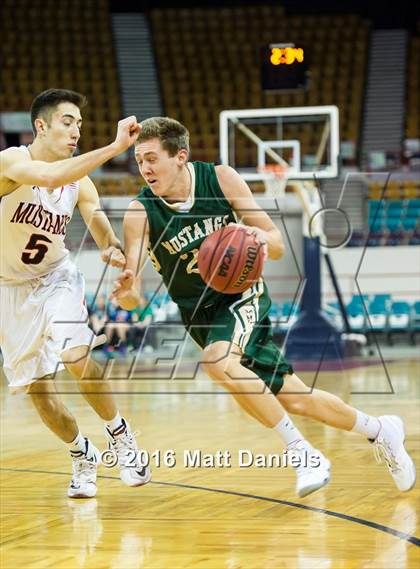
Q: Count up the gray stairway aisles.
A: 2